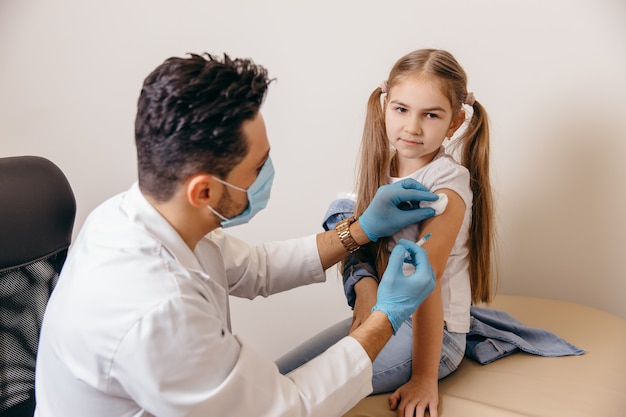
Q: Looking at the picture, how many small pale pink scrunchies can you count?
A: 2